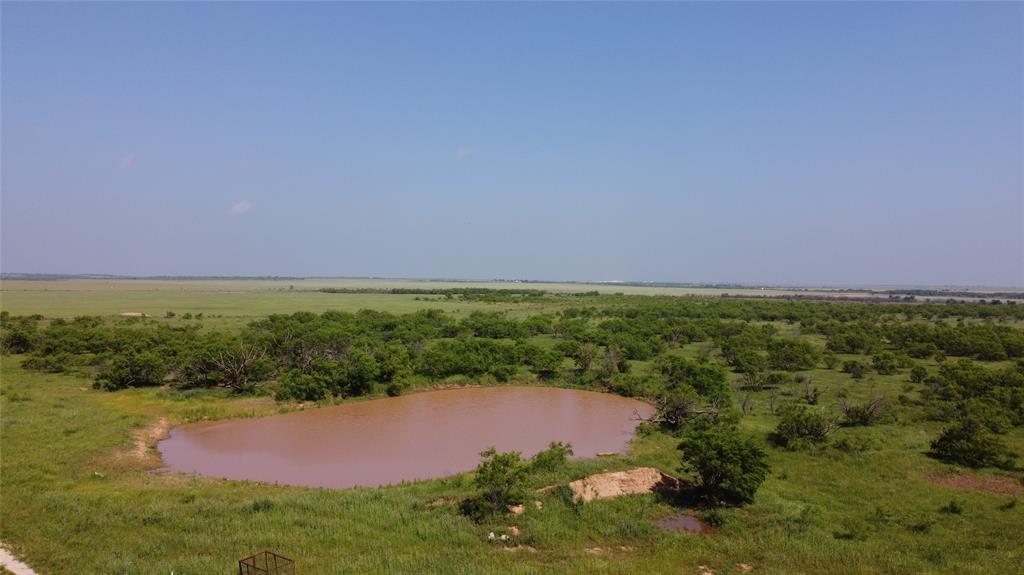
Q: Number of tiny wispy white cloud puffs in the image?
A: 3